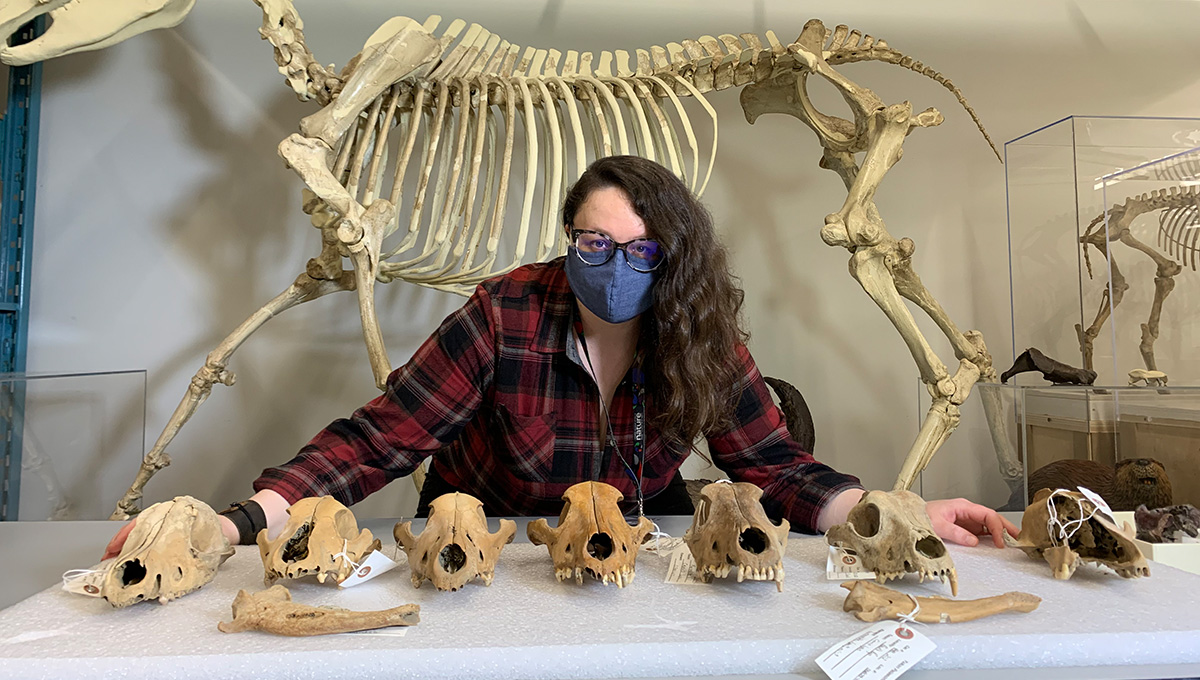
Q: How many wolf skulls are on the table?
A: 7